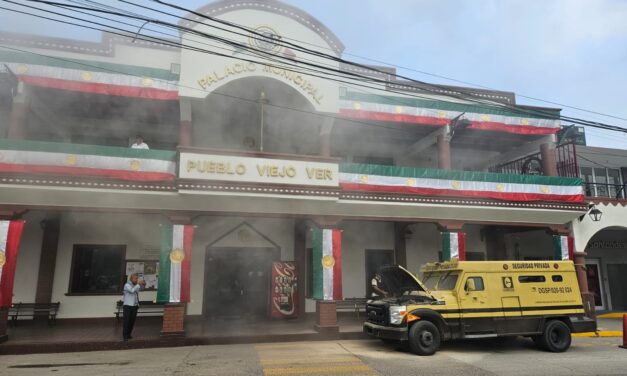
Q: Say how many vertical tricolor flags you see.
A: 5